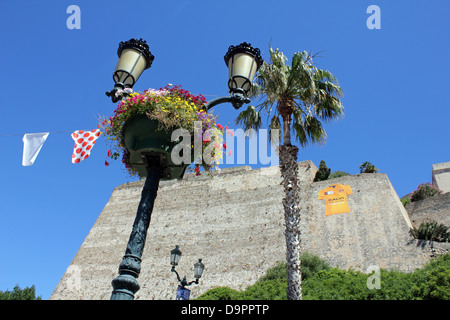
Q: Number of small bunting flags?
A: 2